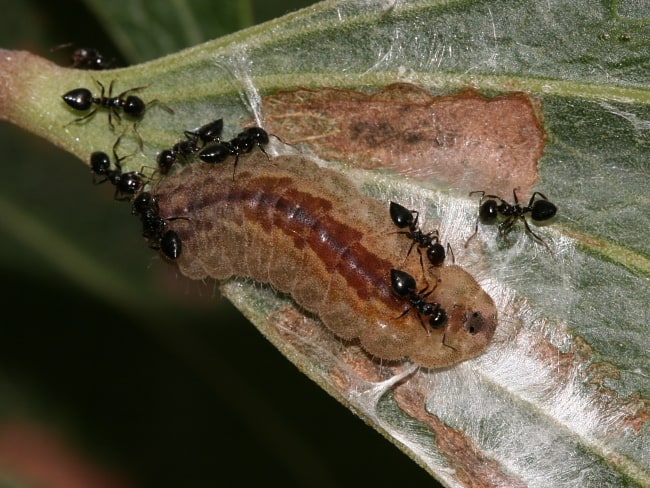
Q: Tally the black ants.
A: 9